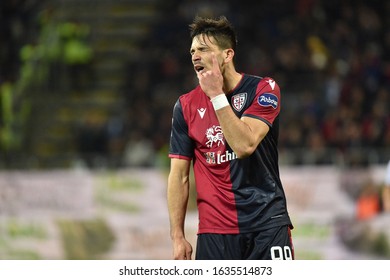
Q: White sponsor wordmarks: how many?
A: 2